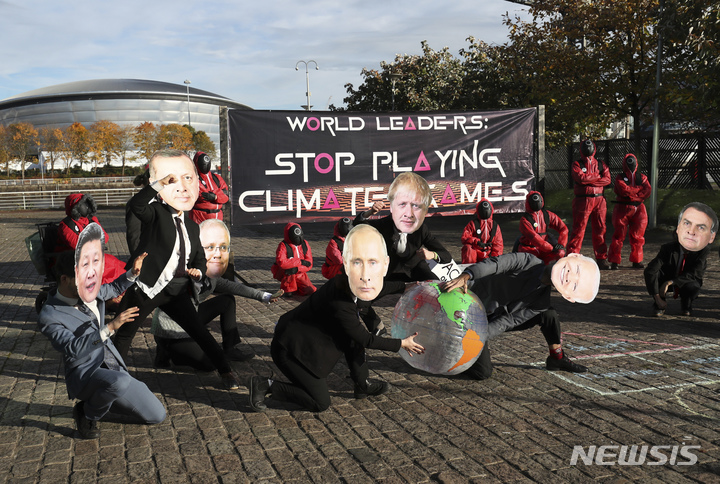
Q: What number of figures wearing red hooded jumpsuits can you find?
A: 8